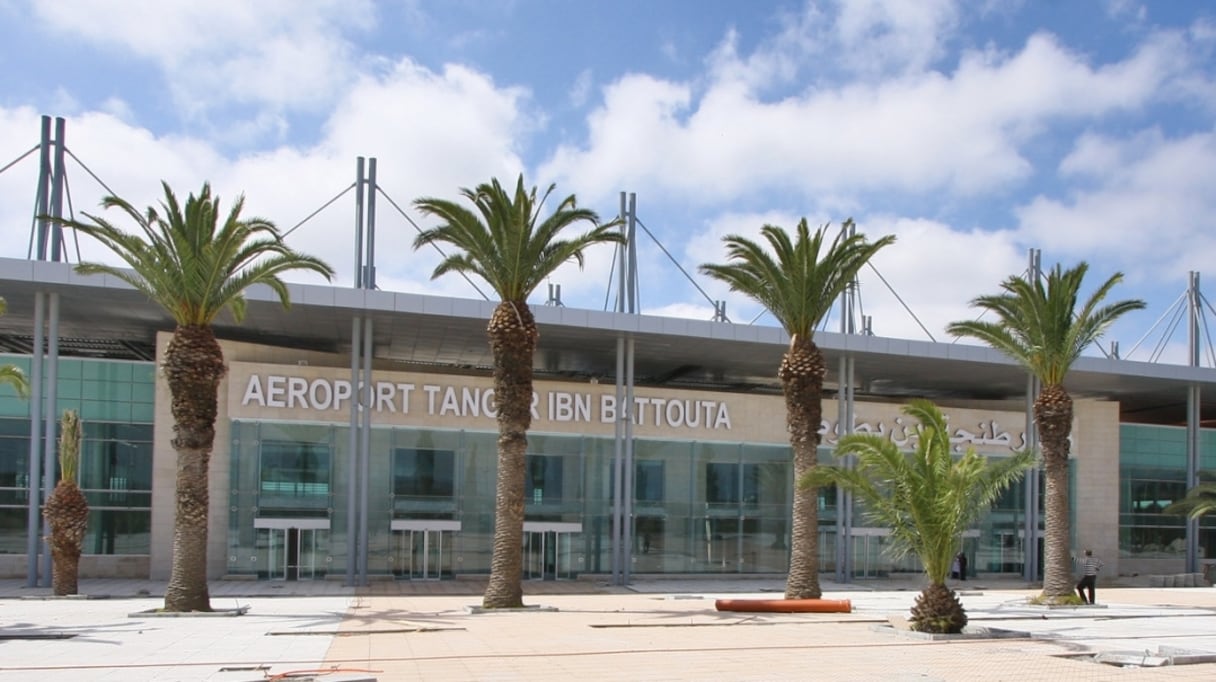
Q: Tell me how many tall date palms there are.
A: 4